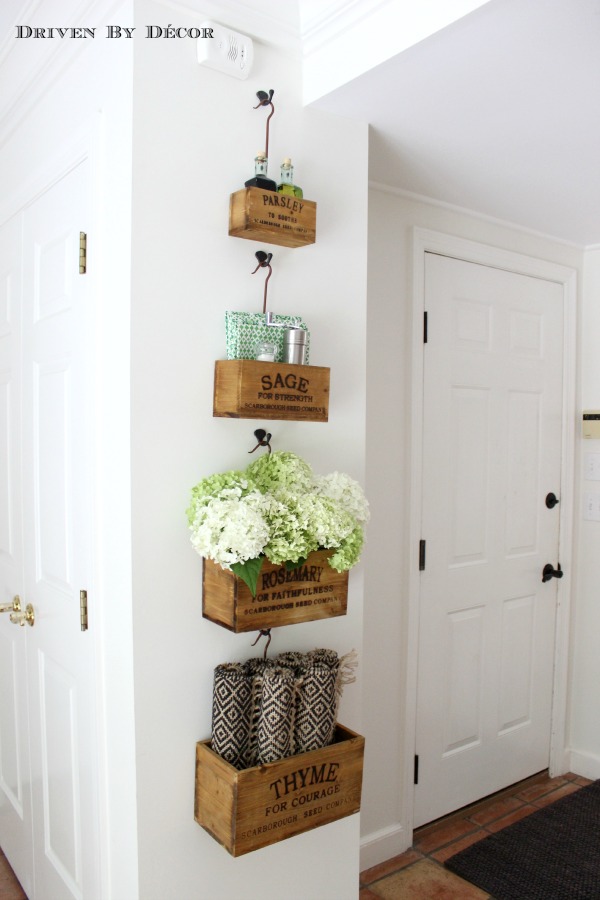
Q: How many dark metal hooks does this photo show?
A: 4